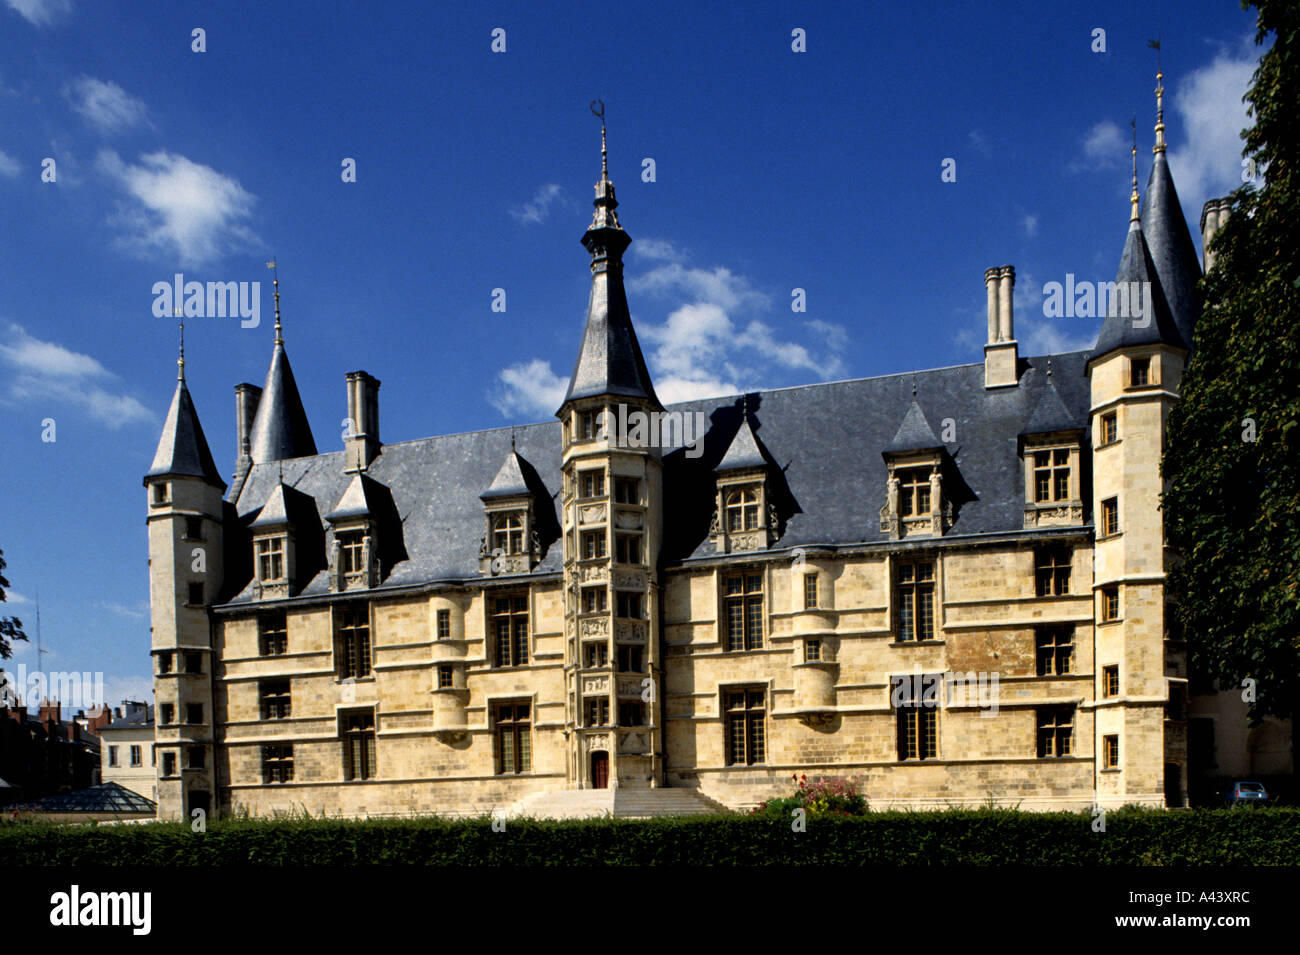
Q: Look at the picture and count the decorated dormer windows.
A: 6